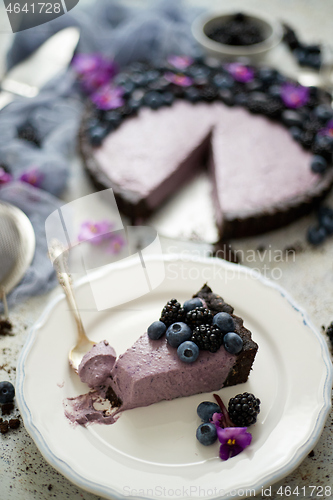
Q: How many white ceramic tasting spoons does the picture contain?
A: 0